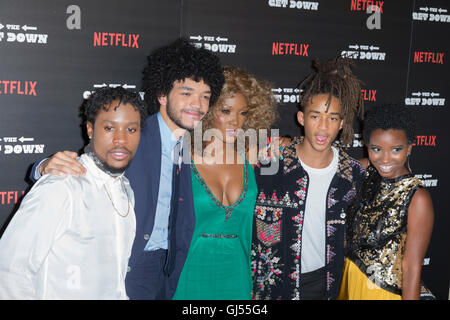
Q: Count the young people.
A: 5